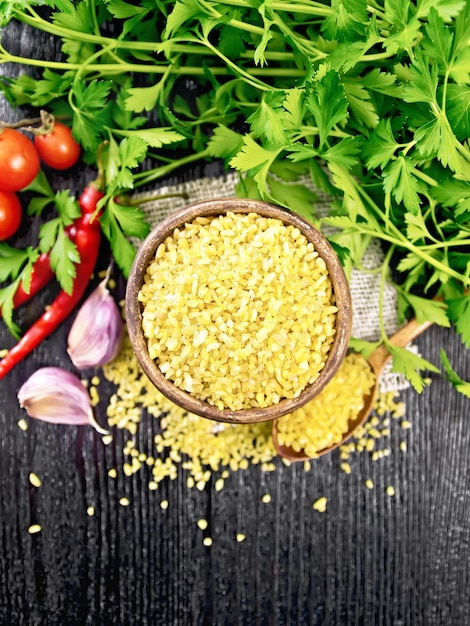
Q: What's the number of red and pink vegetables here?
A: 7